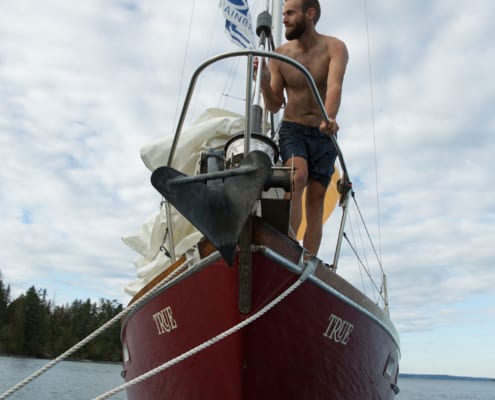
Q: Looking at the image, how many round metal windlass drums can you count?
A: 1